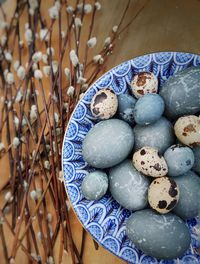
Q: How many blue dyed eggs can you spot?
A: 11